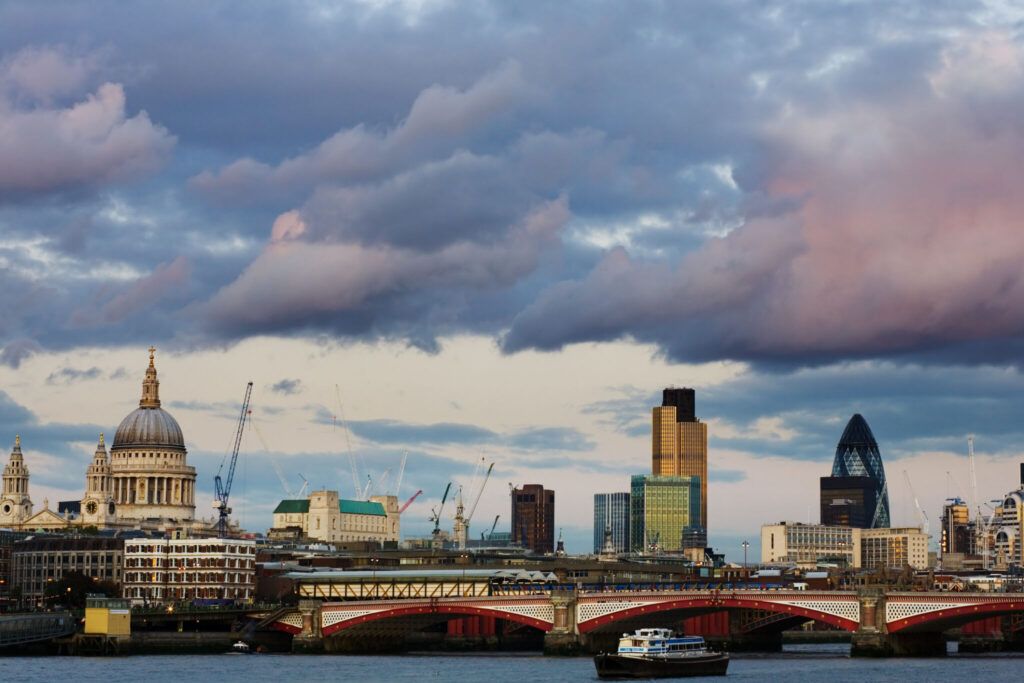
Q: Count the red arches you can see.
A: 4